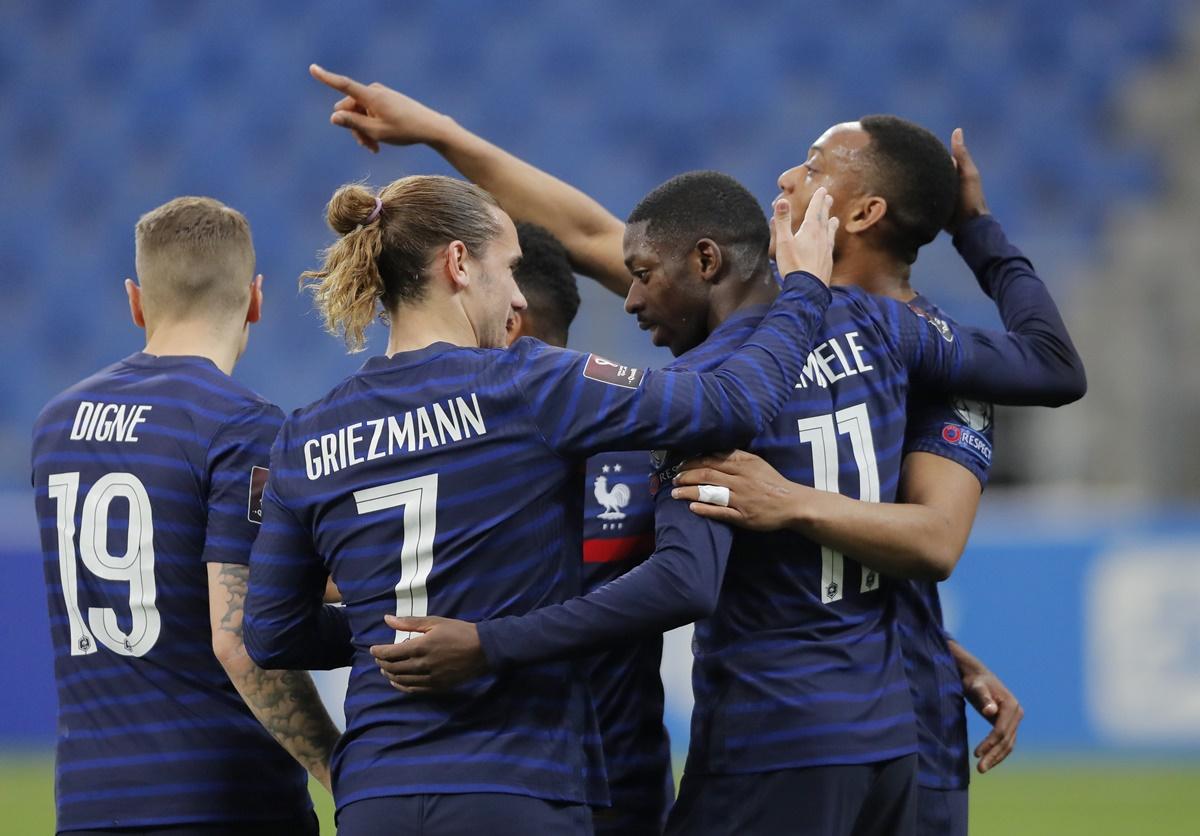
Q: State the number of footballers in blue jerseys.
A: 5